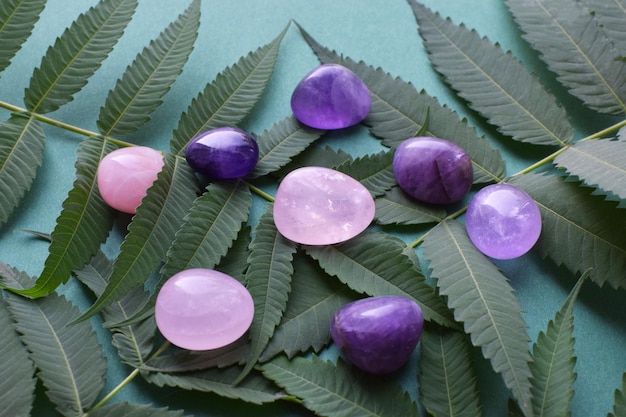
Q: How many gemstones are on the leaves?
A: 8